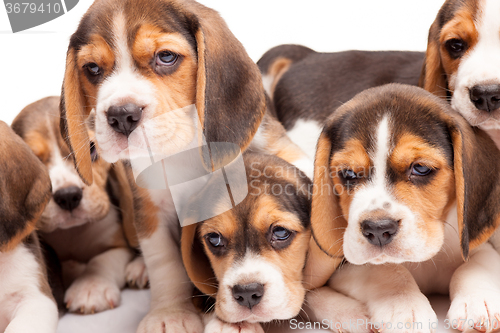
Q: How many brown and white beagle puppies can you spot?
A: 6